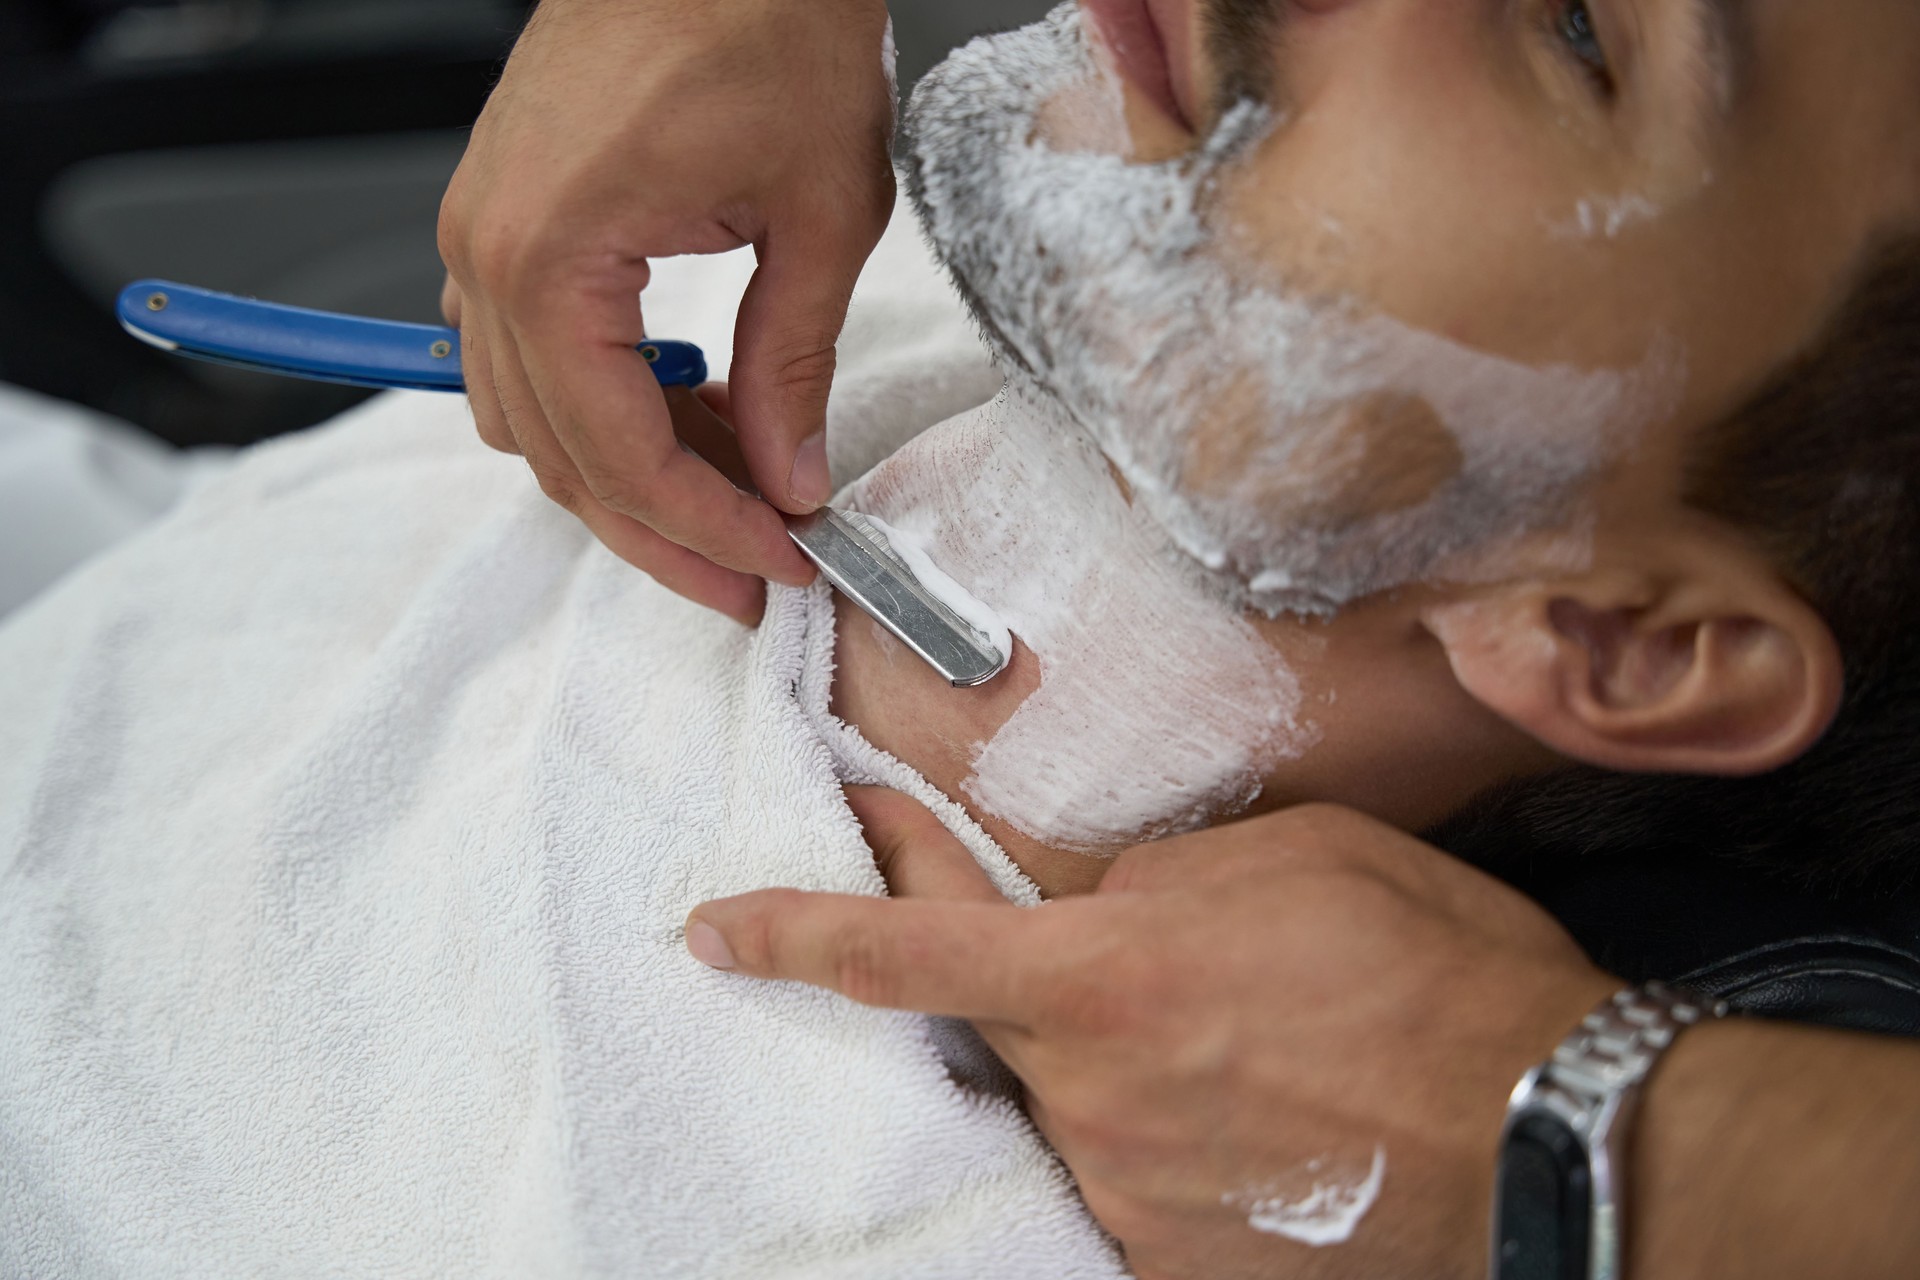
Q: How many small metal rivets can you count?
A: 3